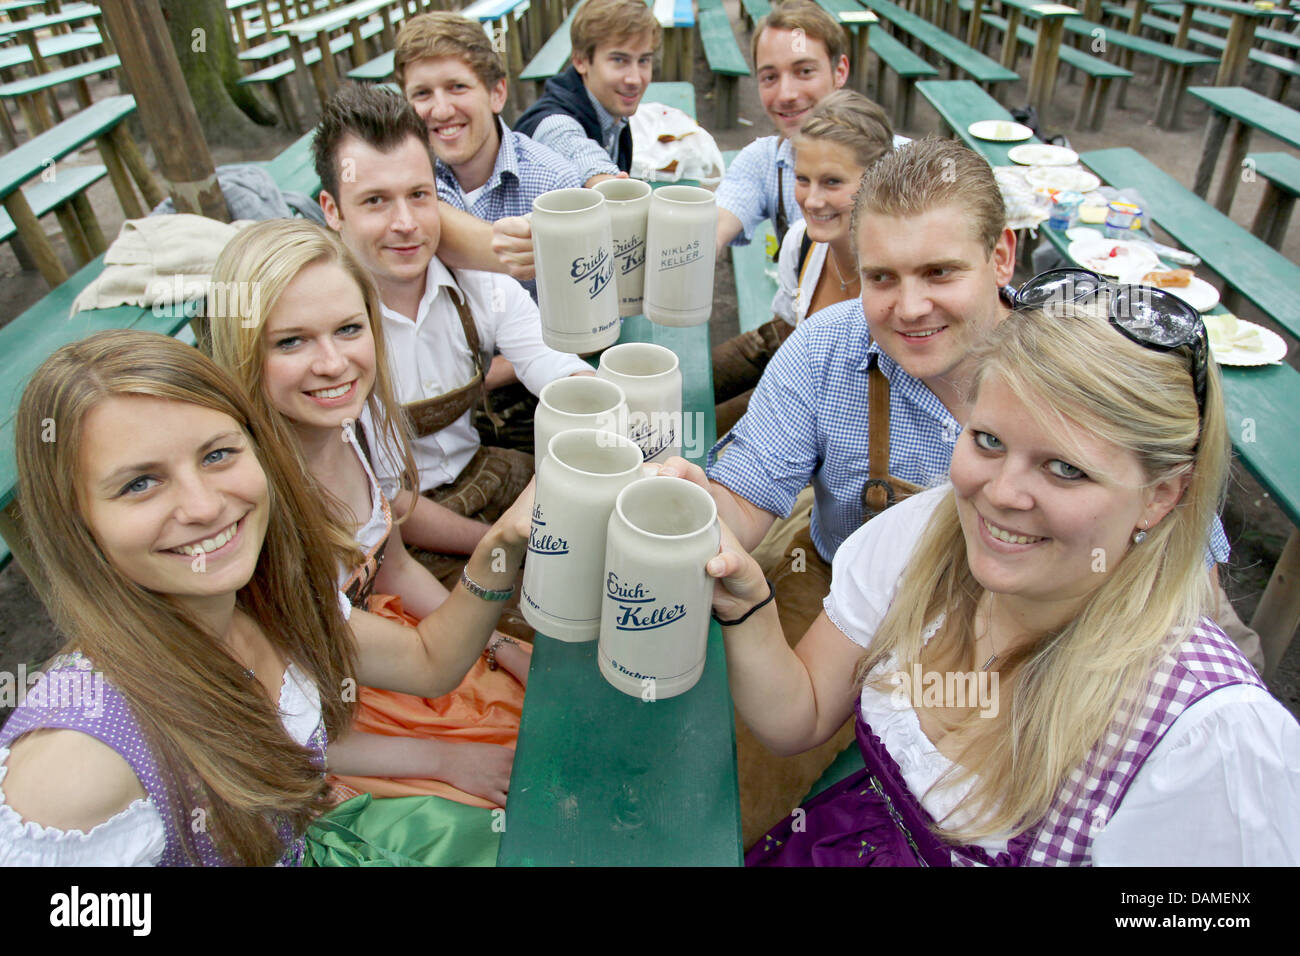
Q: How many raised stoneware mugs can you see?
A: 7